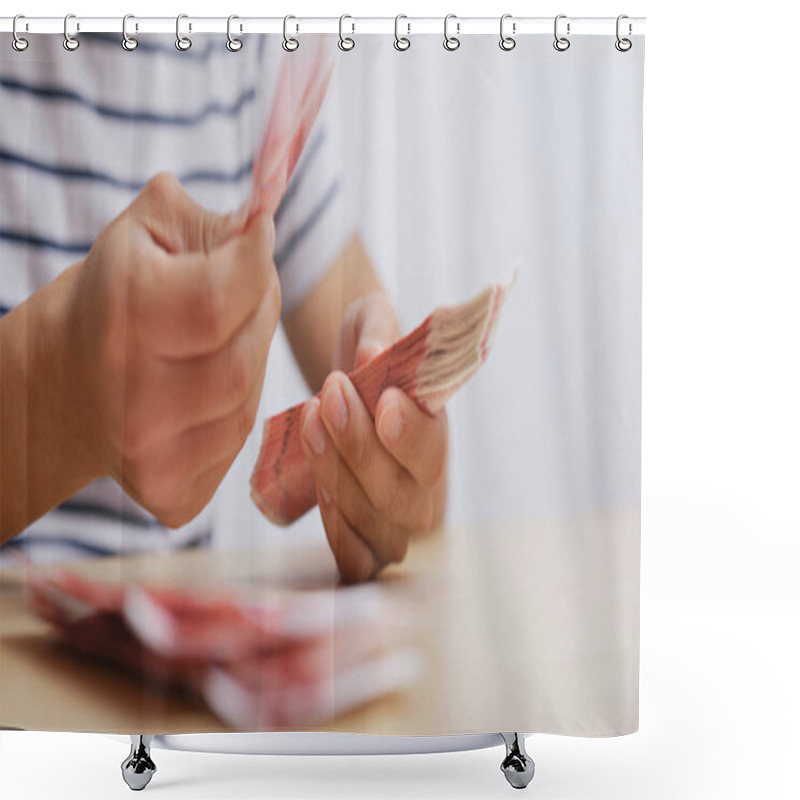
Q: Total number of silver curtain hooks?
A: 12